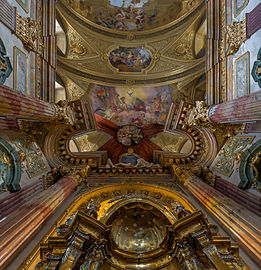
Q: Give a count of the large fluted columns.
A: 4